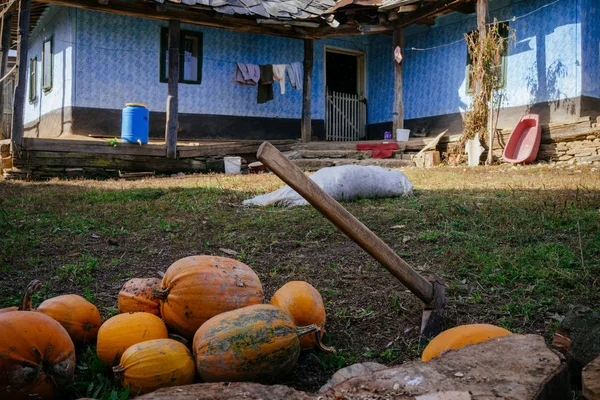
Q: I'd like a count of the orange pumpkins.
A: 9